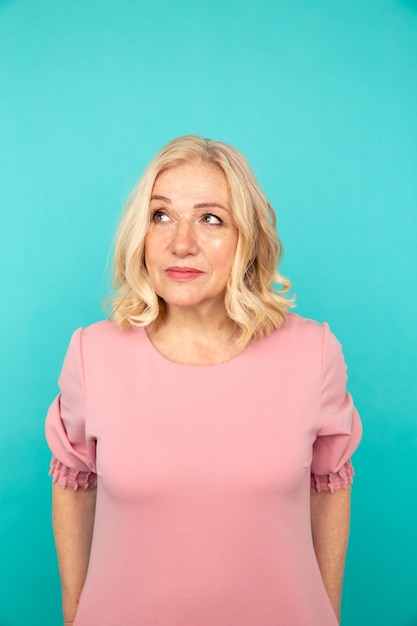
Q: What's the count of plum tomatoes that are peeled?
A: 0